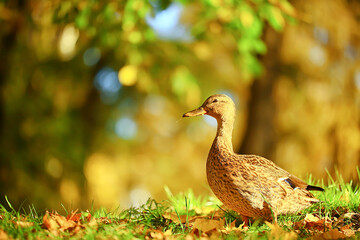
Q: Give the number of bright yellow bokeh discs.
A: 1